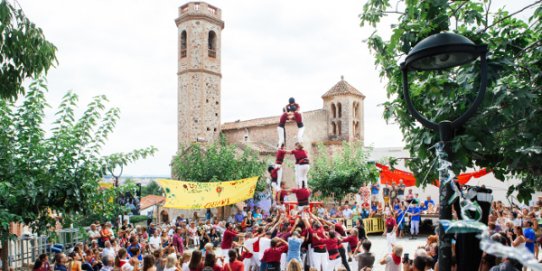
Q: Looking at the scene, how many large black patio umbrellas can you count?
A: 0